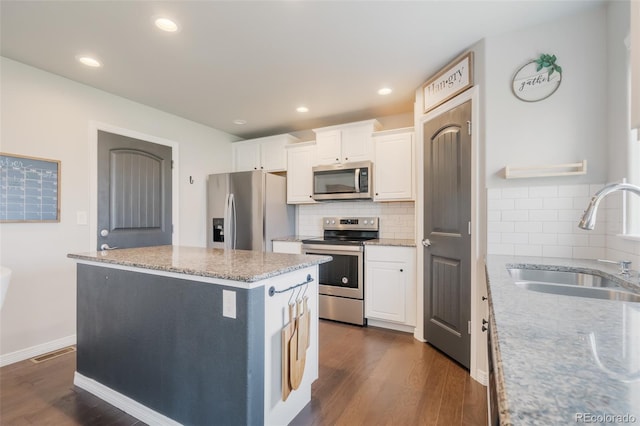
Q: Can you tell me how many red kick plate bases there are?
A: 0